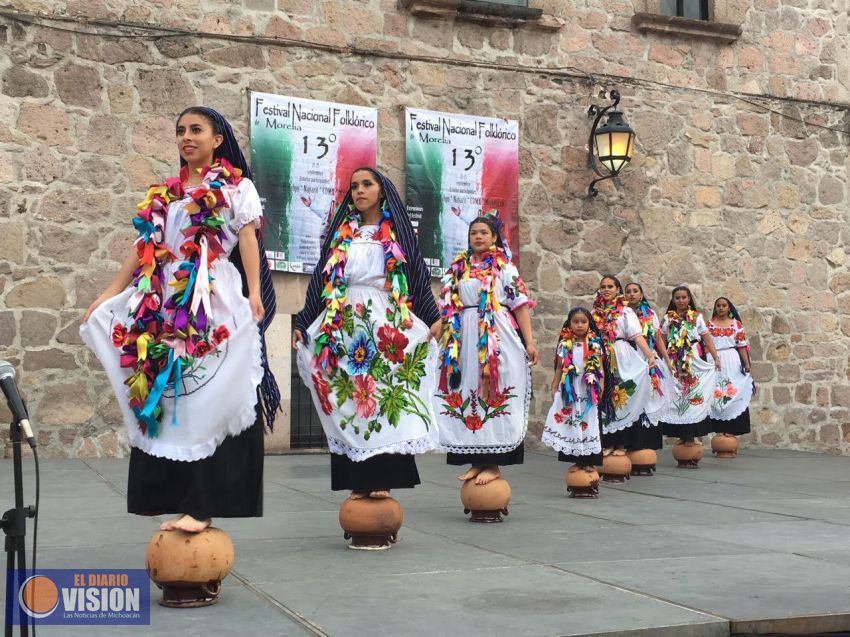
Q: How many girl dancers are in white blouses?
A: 8